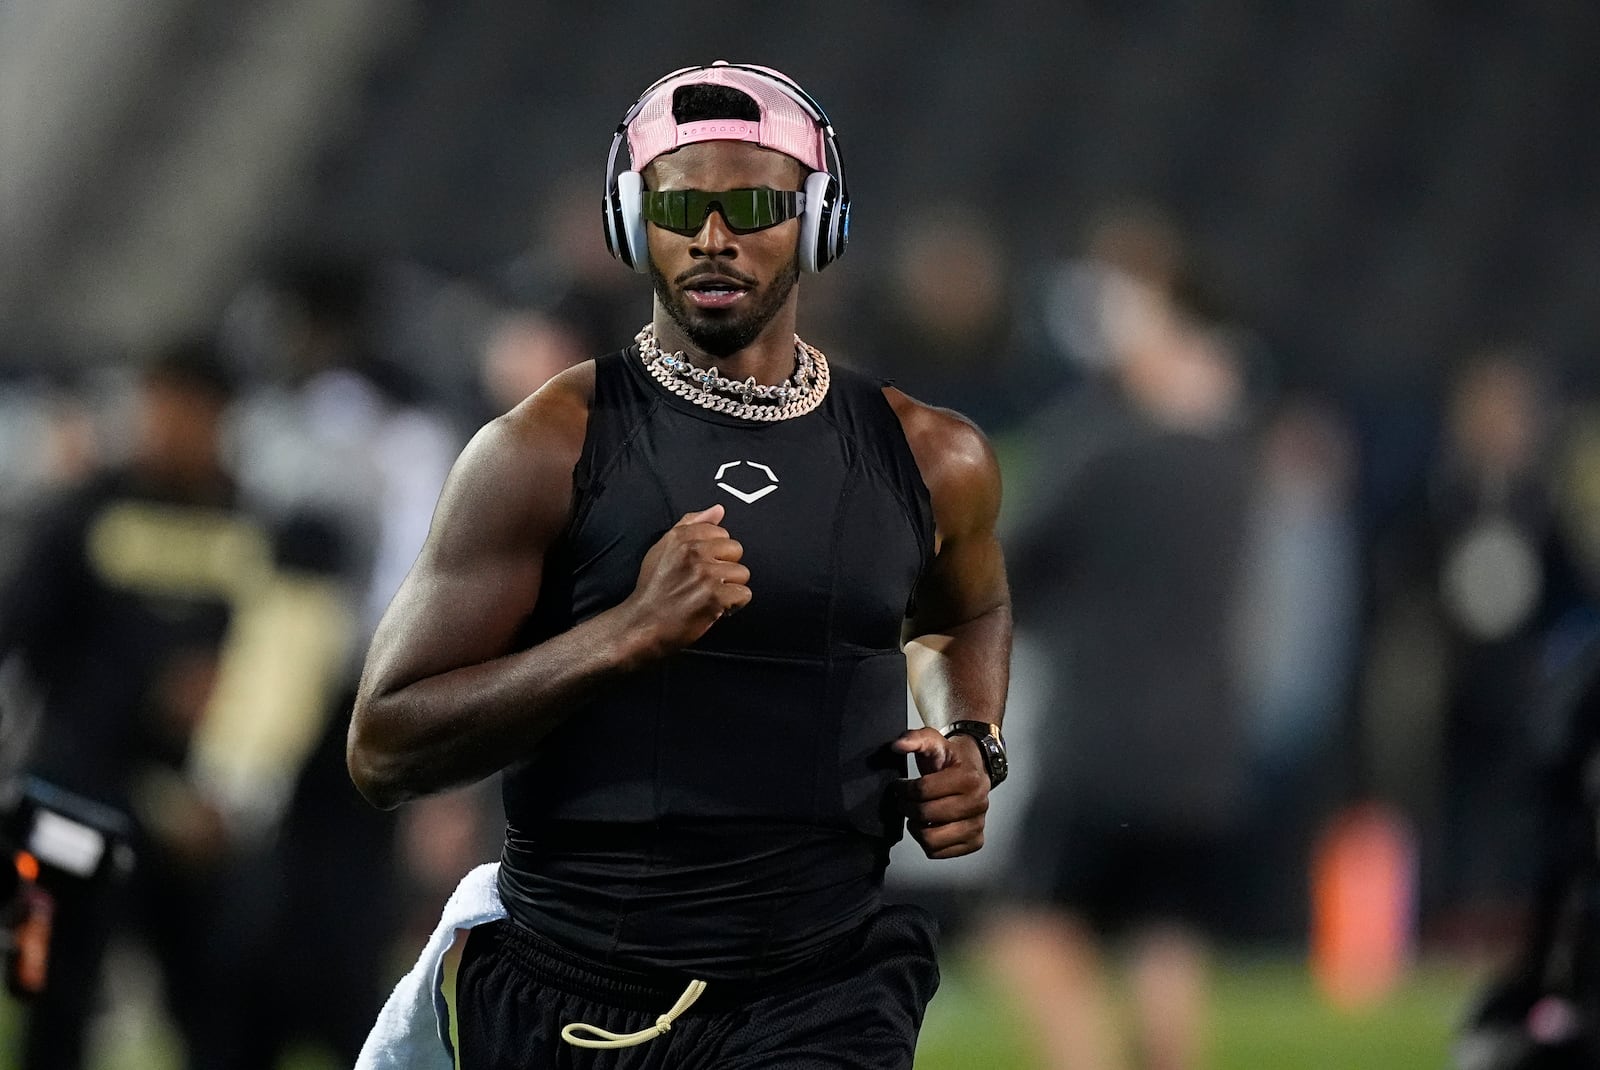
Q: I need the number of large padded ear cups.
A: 2